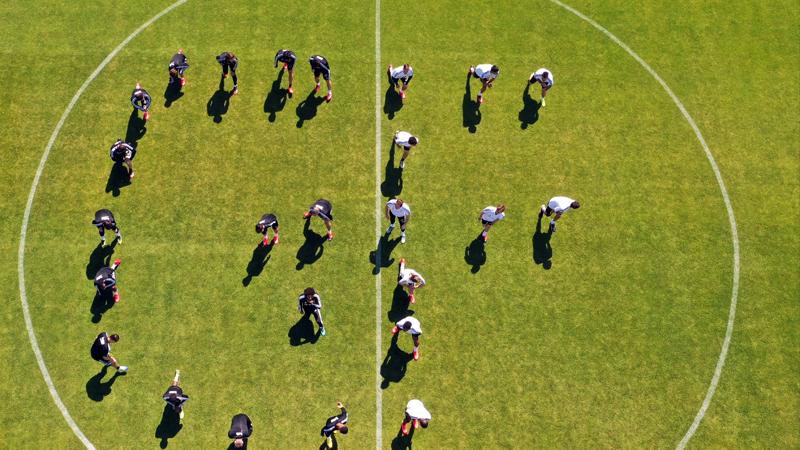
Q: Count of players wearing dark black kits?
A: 15